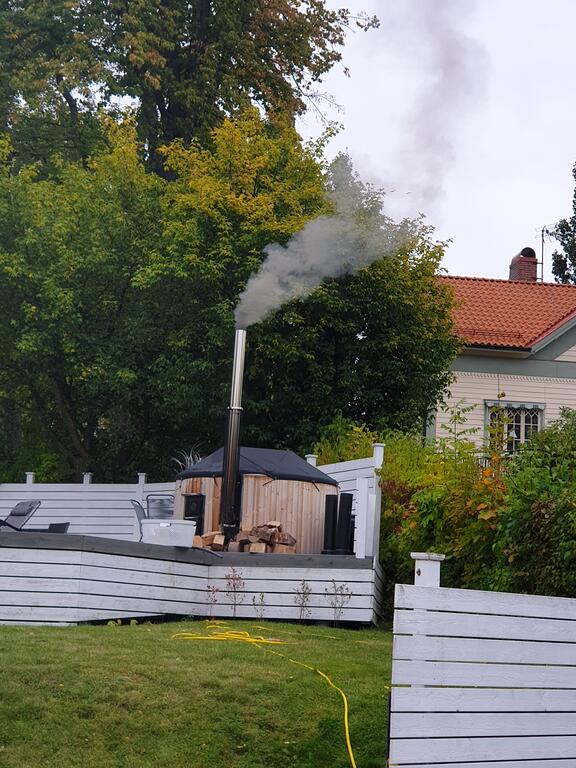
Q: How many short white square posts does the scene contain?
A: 6